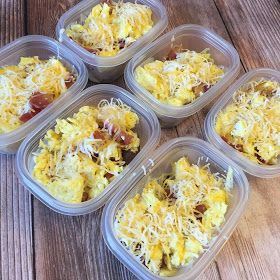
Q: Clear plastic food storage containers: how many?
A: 6